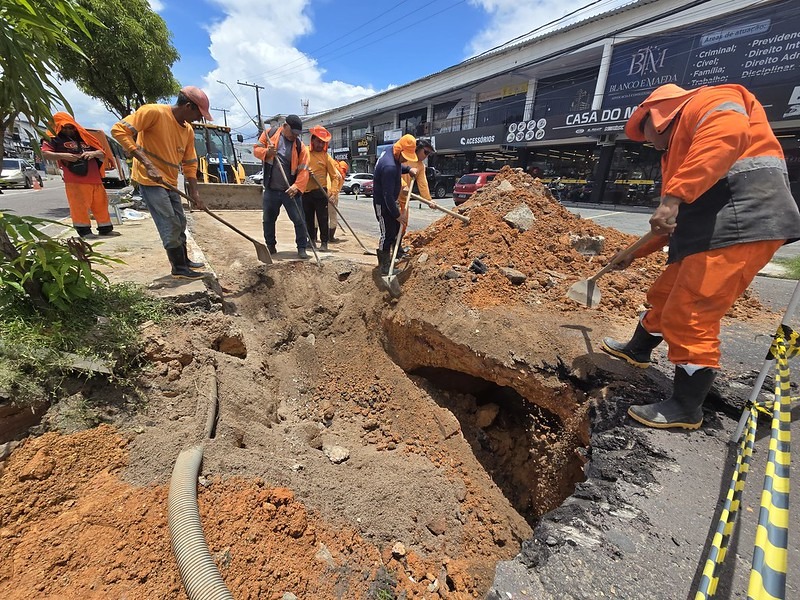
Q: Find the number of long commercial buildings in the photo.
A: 1